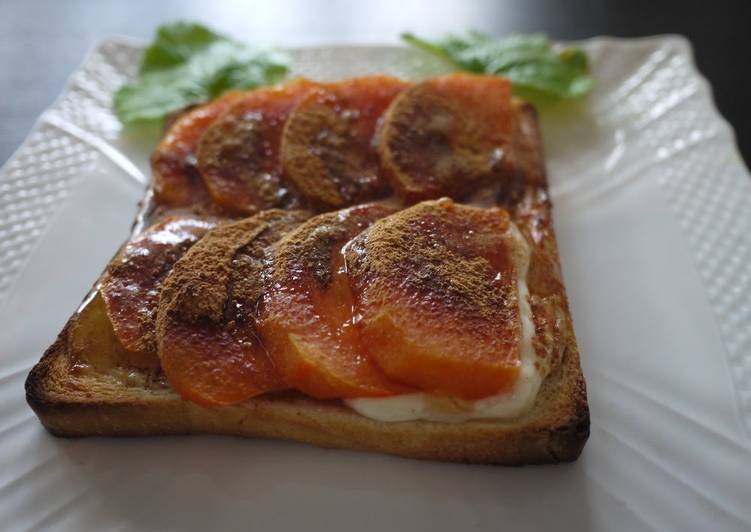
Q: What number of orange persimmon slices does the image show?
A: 8